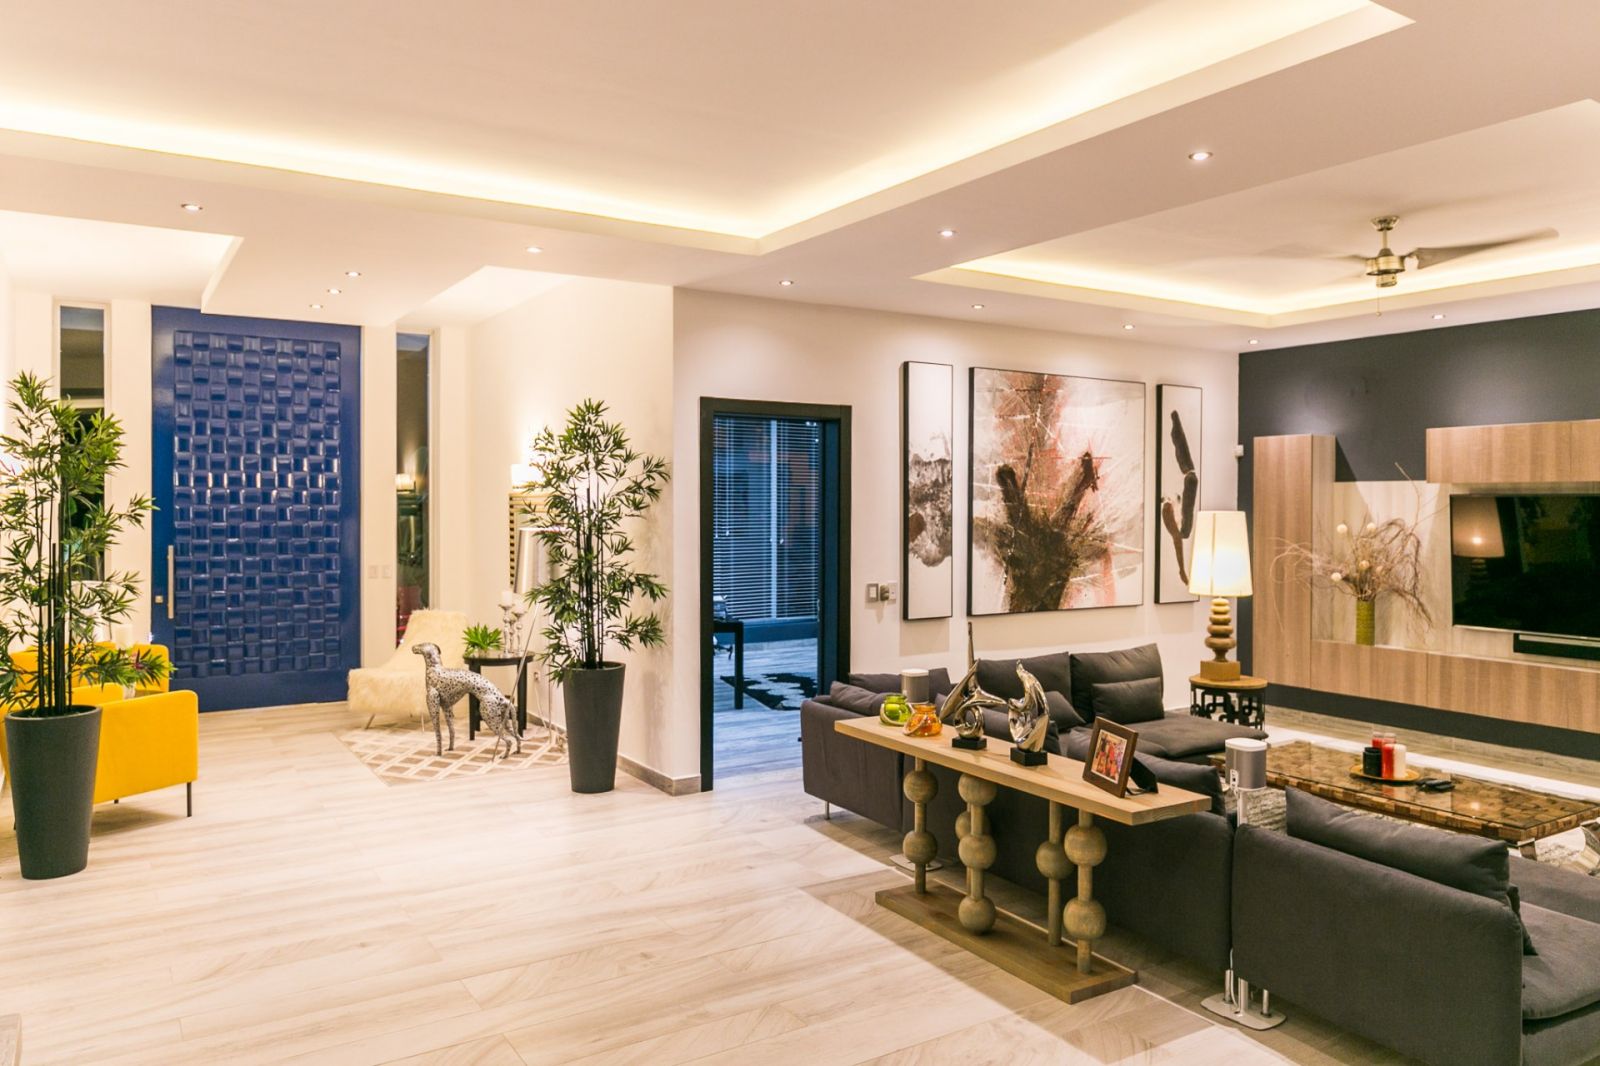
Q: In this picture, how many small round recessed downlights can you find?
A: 12